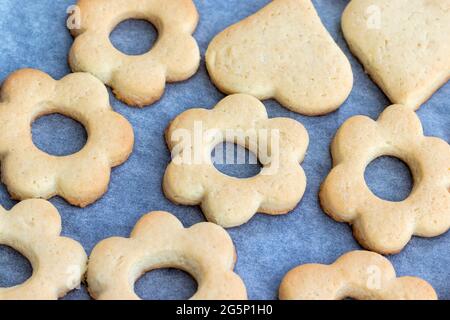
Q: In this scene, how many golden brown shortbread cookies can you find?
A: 9